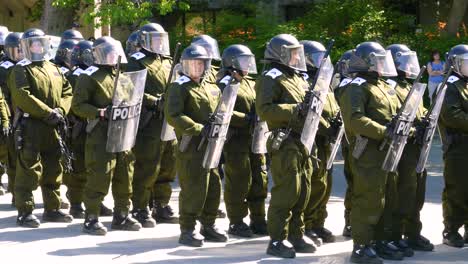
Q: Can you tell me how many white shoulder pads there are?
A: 14